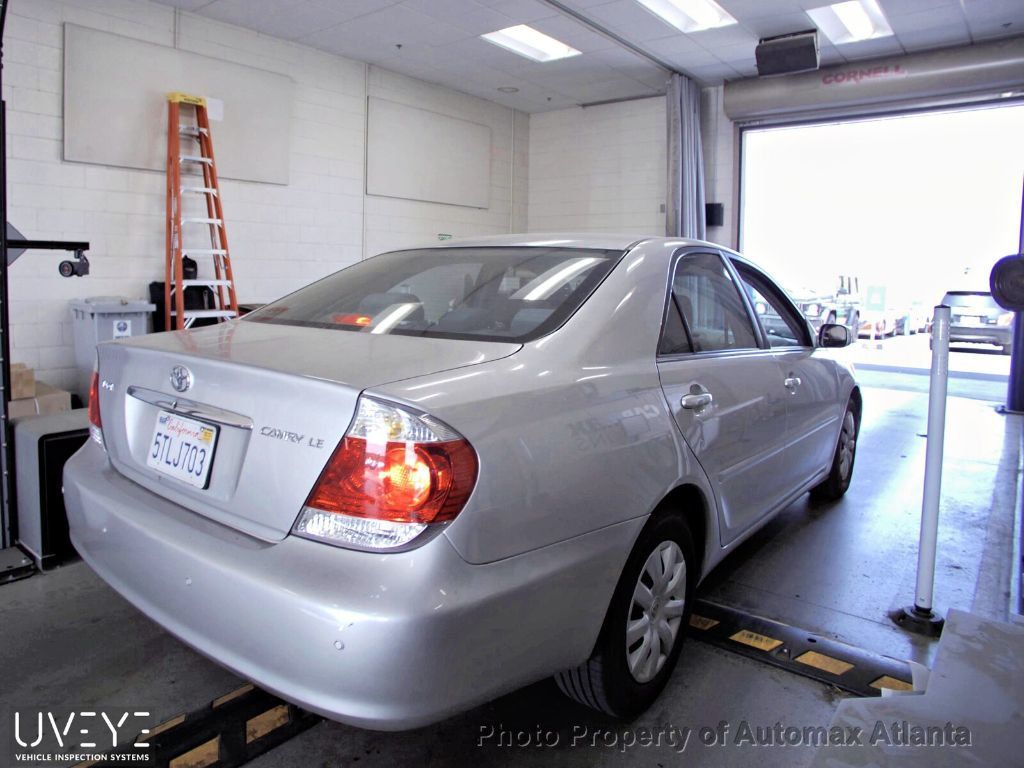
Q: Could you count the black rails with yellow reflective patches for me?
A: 2